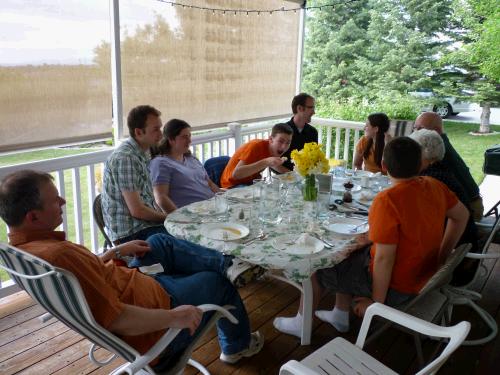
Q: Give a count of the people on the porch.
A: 9